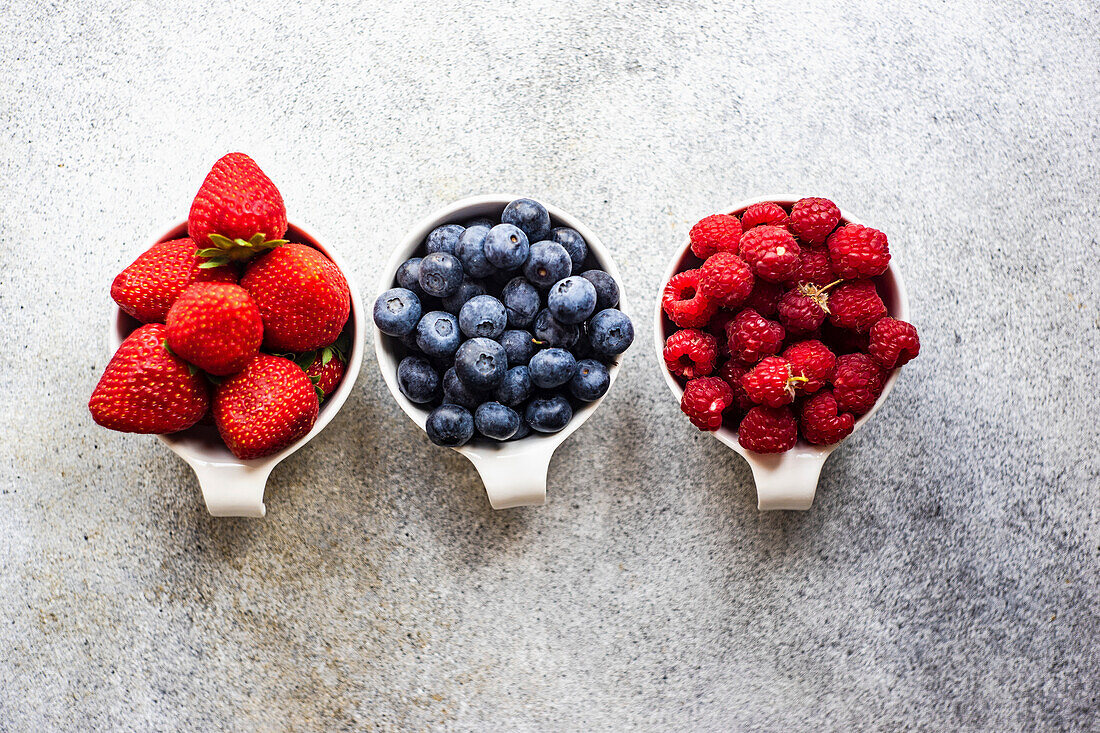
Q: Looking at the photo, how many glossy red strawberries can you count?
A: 7